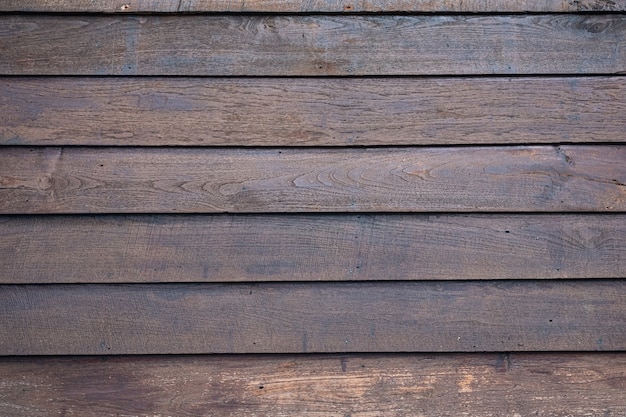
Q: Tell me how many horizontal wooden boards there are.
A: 7